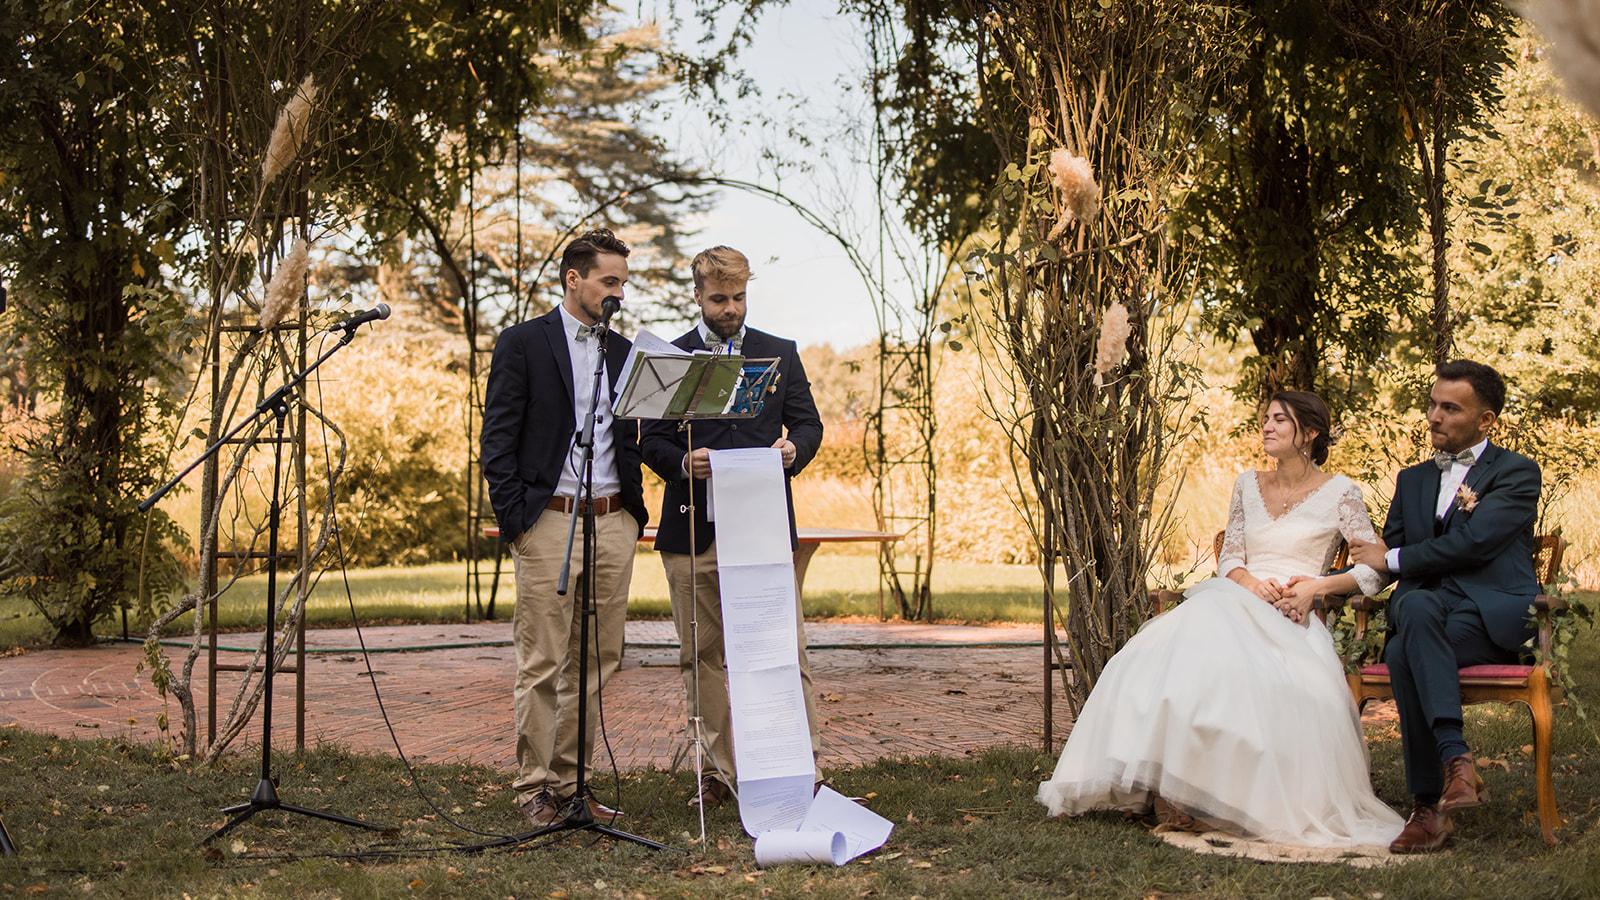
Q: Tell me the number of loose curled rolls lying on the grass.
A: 1